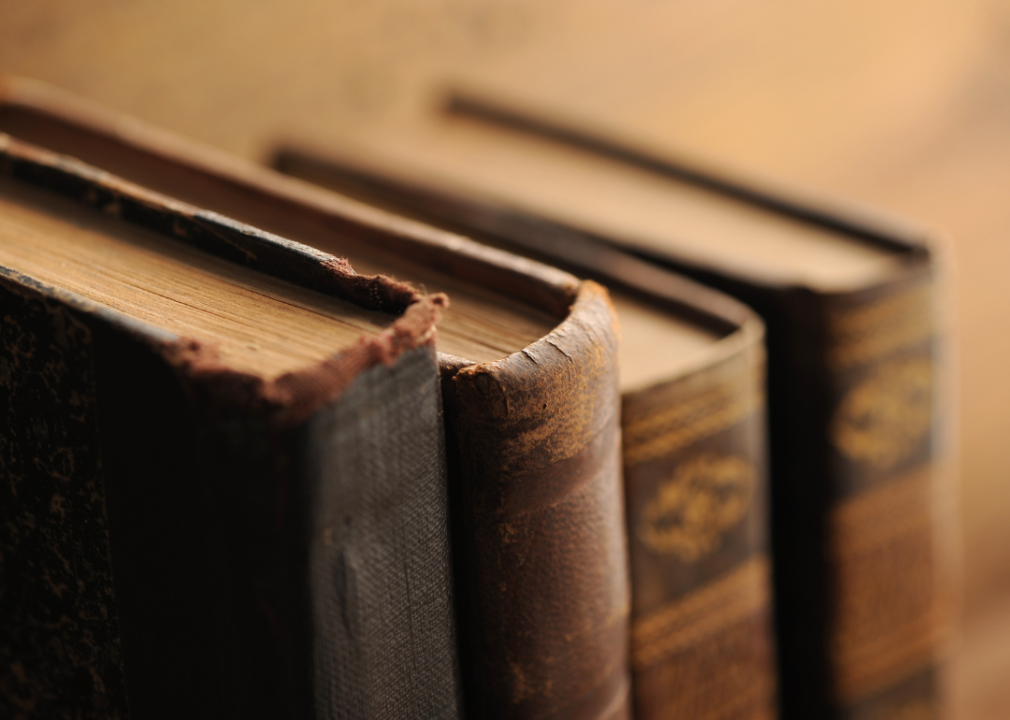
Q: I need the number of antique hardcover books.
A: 4